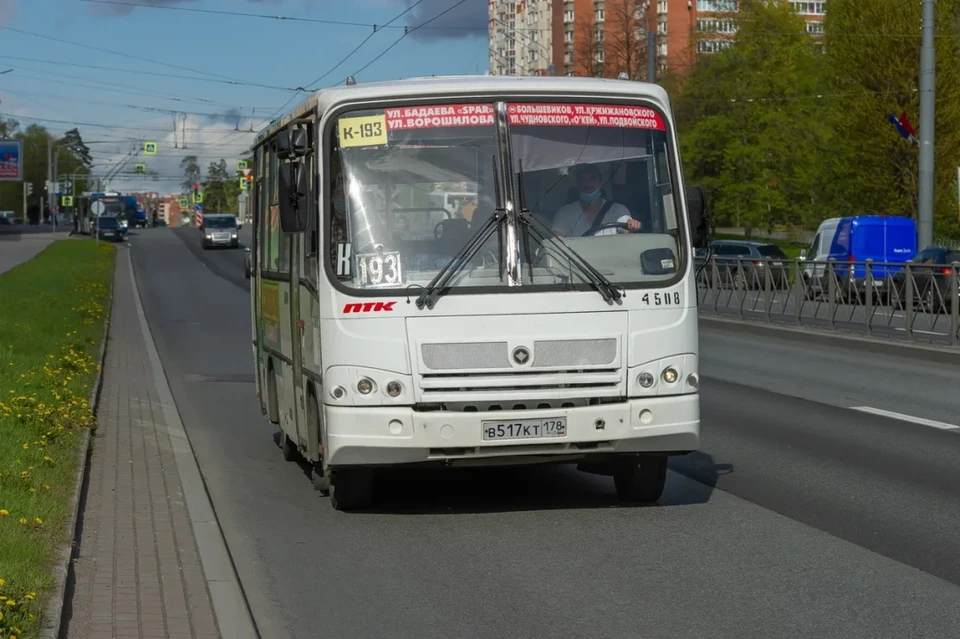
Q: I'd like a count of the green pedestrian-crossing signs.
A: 7